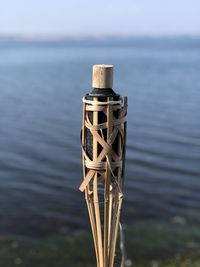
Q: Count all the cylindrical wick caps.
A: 1